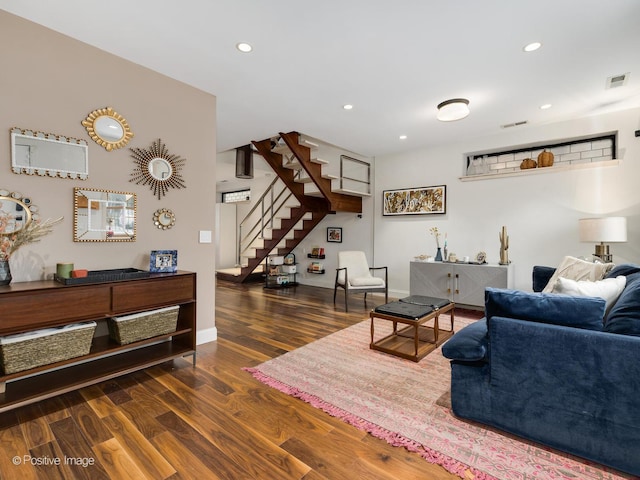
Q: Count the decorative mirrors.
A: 6